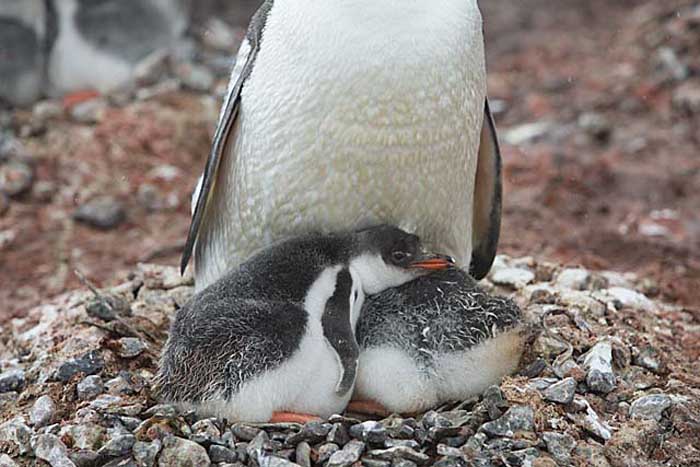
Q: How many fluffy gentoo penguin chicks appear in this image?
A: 2